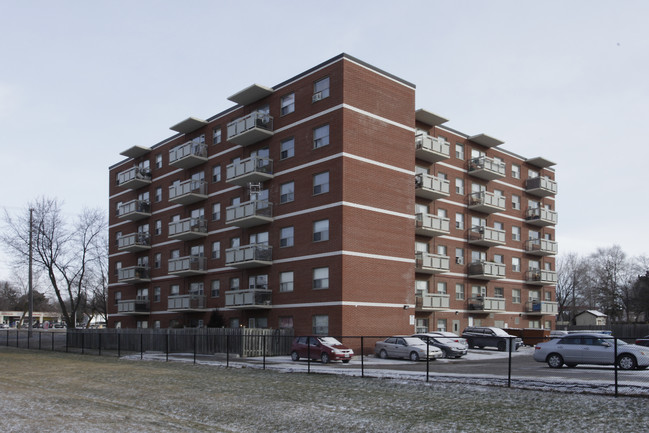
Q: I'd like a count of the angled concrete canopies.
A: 6